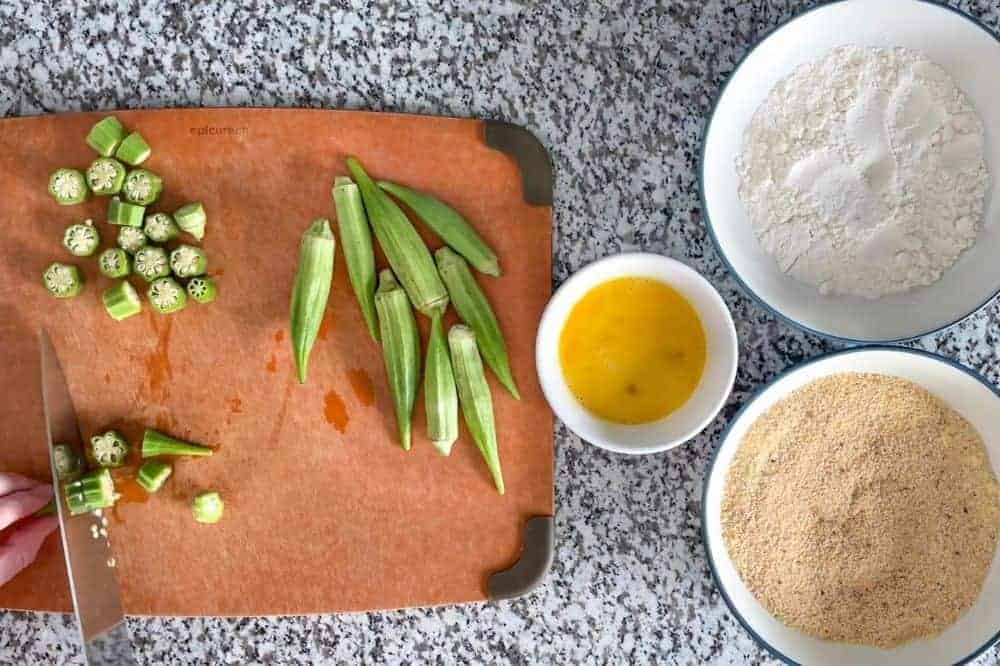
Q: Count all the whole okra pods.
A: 8